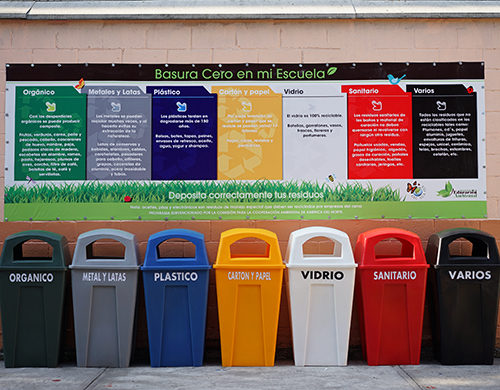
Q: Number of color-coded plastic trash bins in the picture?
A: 7